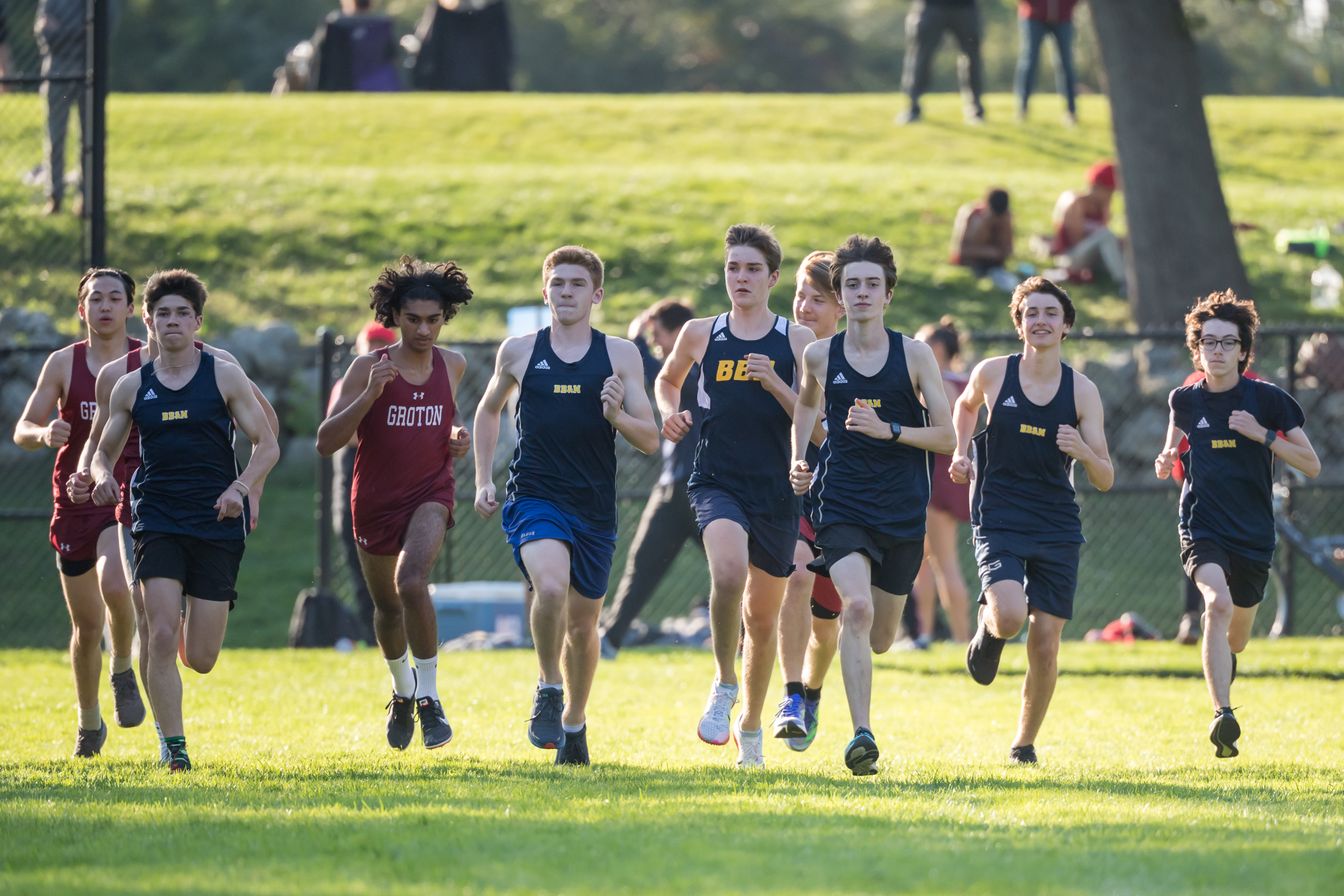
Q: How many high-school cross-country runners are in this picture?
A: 10